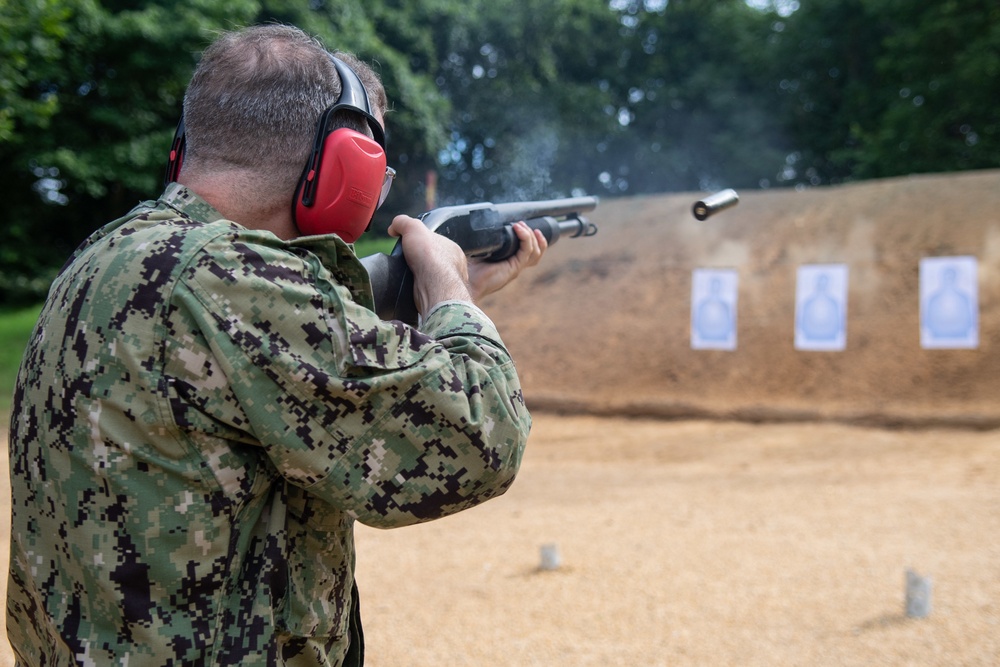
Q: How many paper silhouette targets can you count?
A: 3